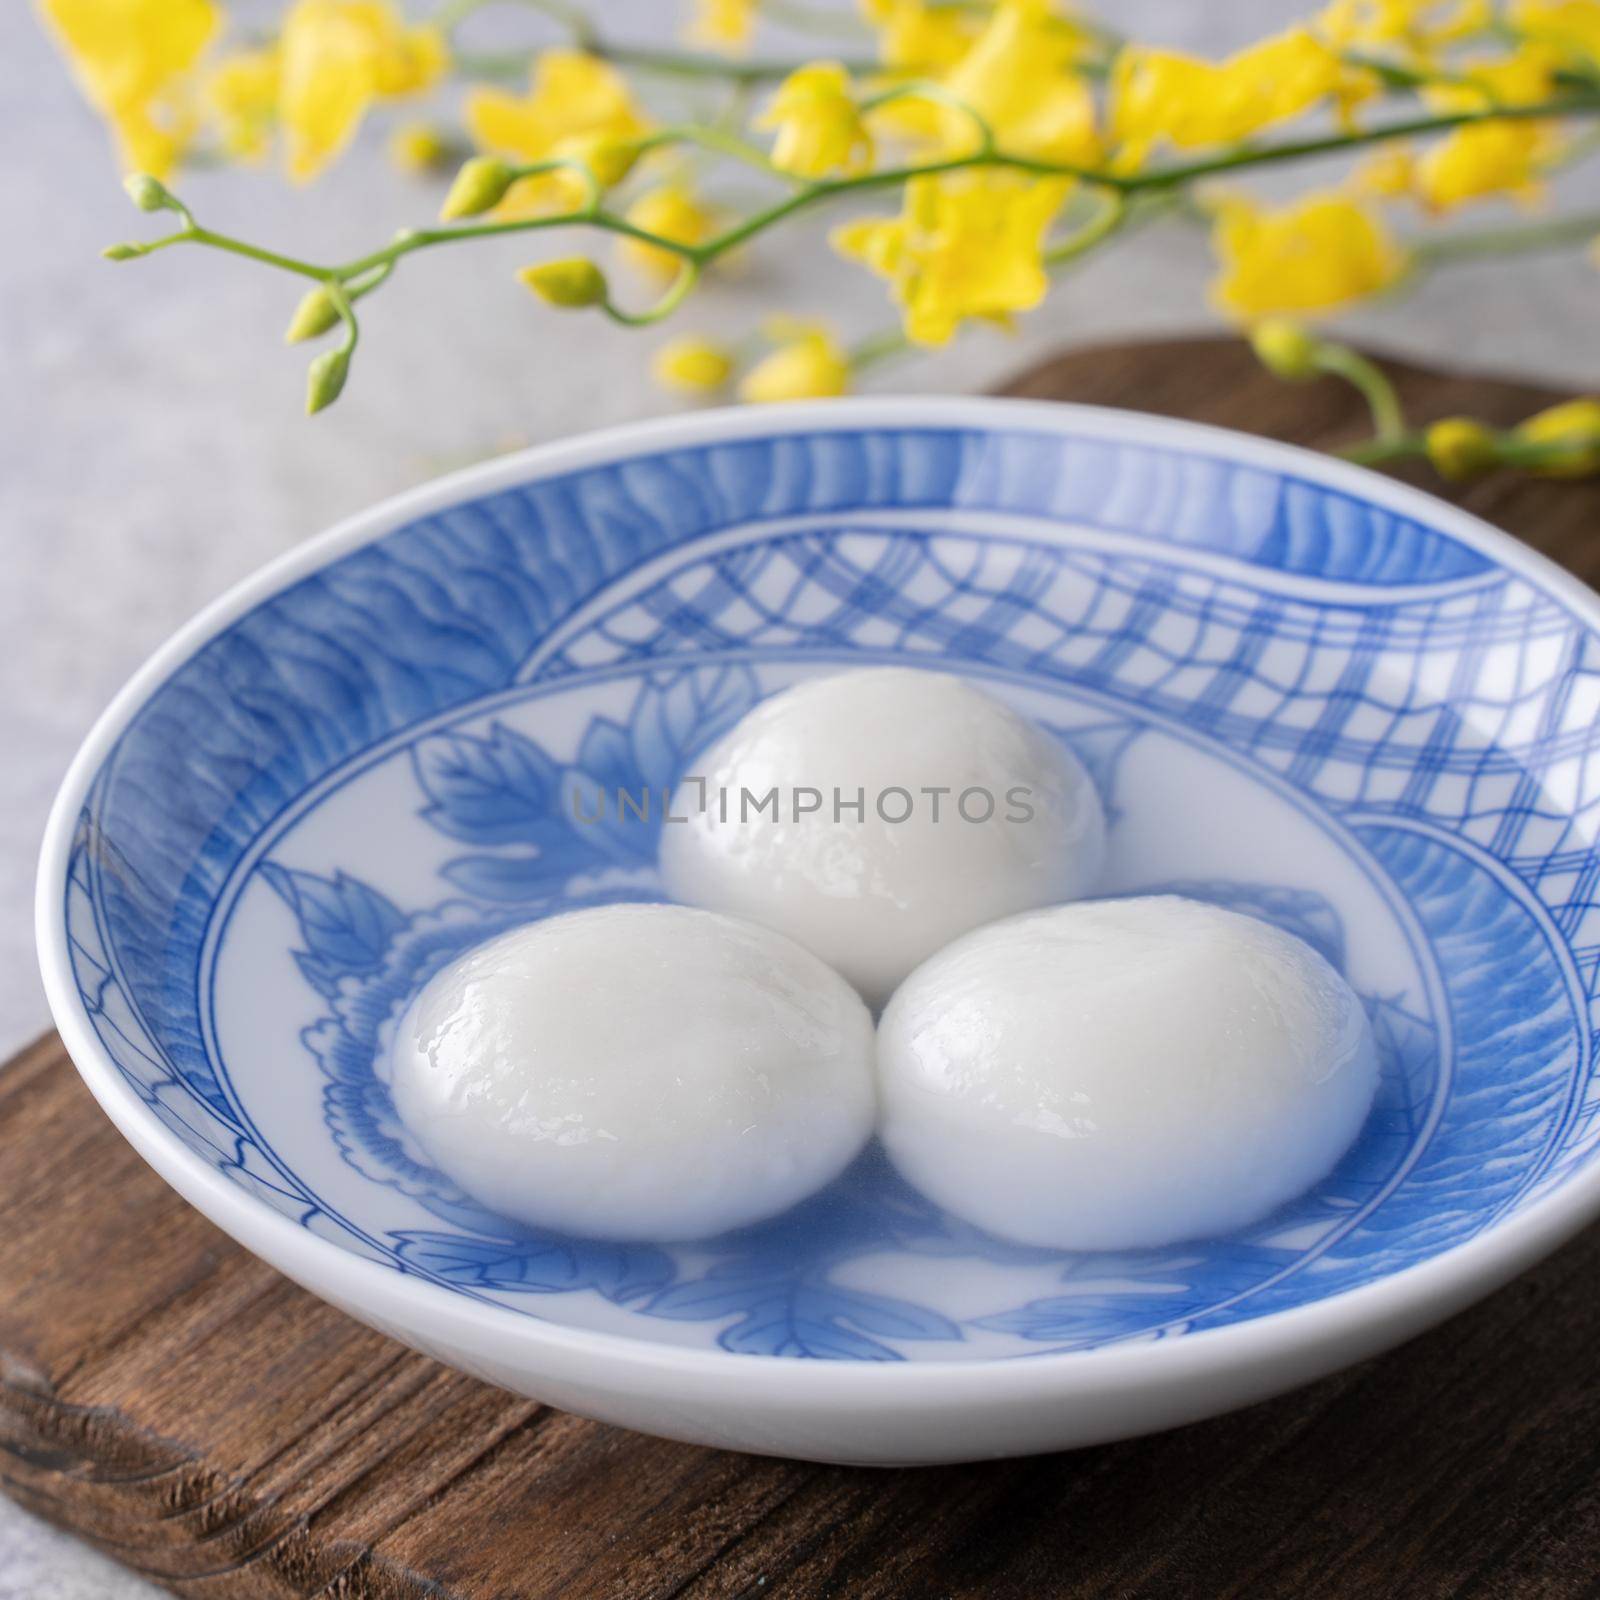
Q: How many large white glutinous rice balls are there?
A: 3